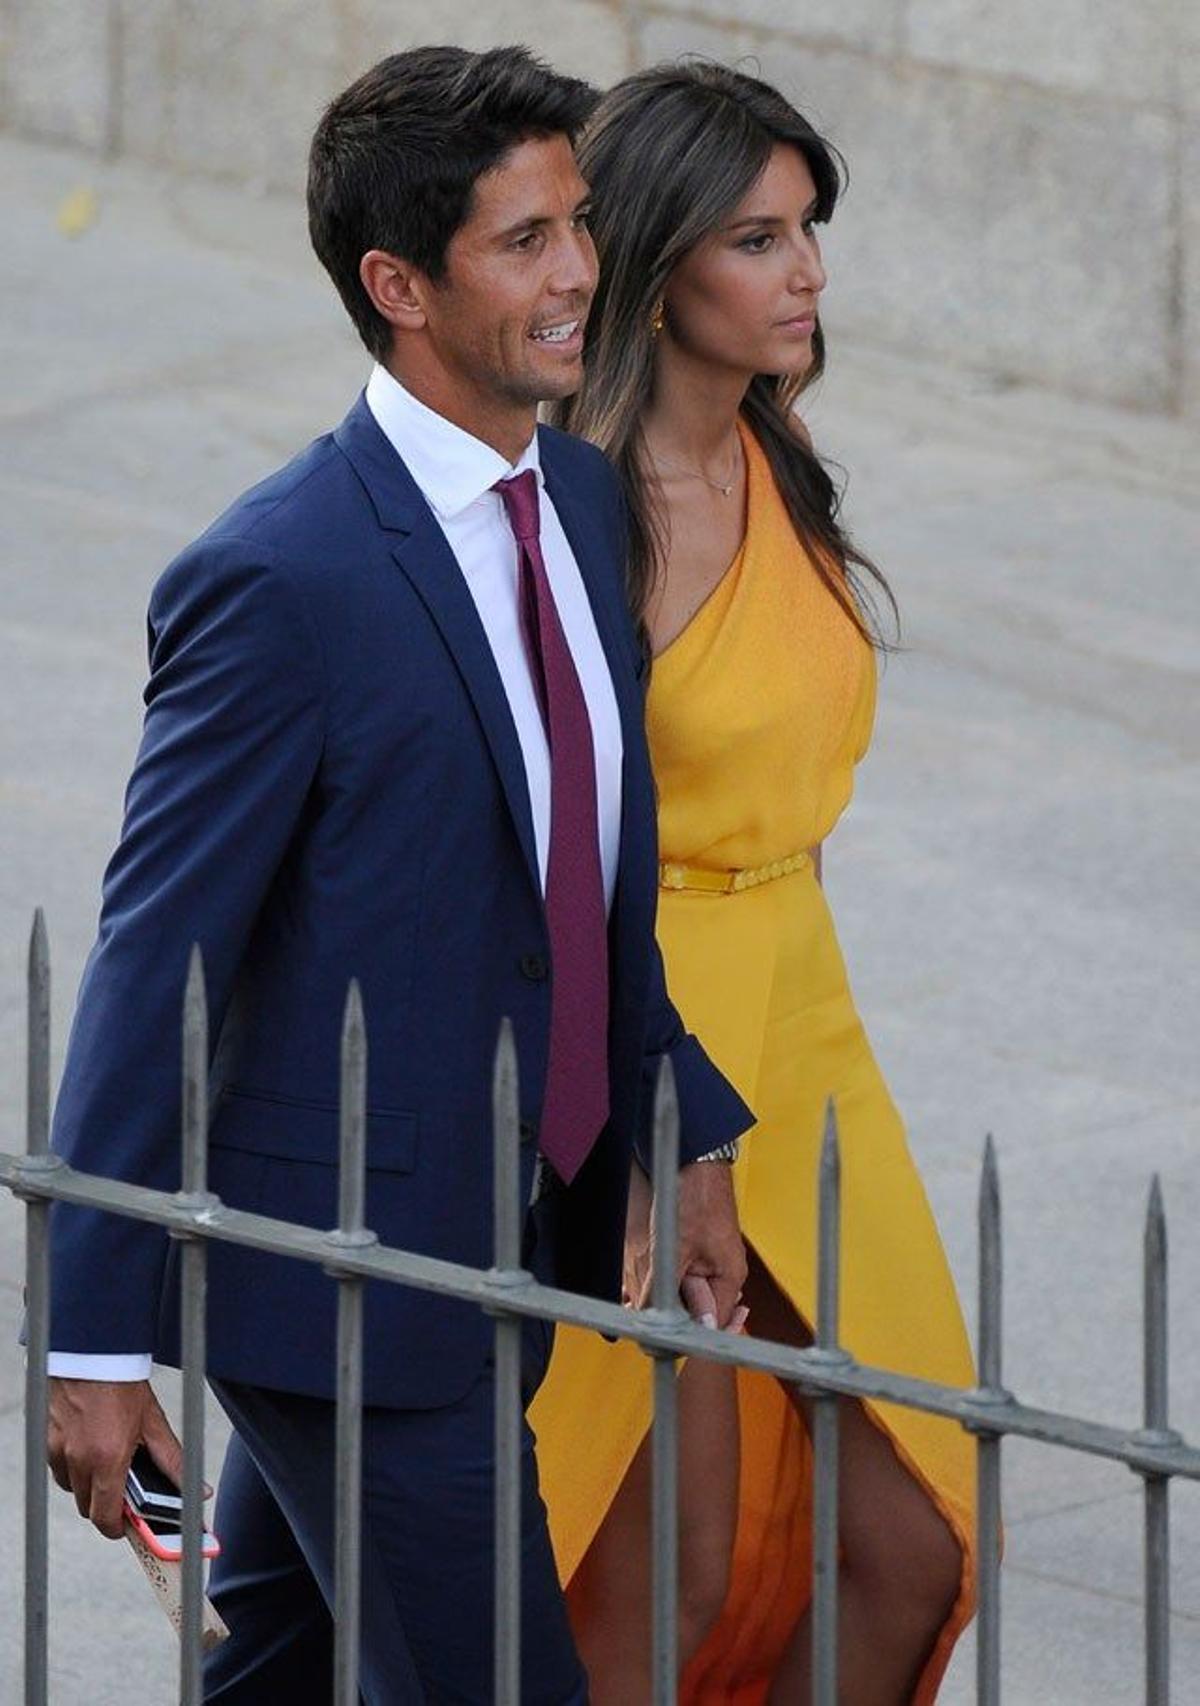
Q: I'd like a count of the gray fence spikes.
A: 8